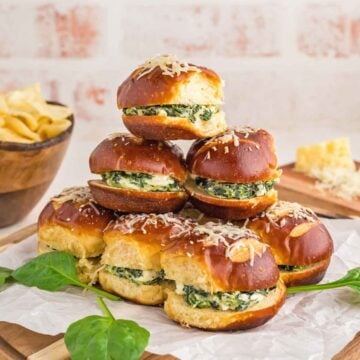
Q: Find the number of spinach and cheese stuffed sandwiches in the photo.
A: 7